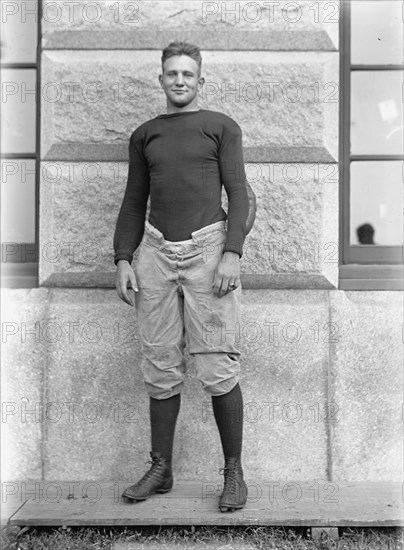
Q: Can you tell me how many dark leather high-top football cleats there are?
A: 2